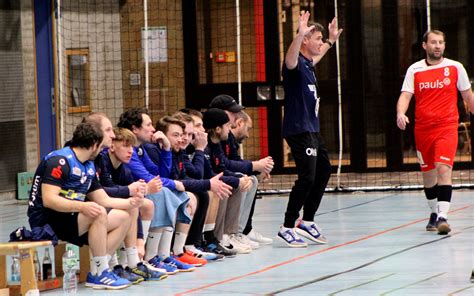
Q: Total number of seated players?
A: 10